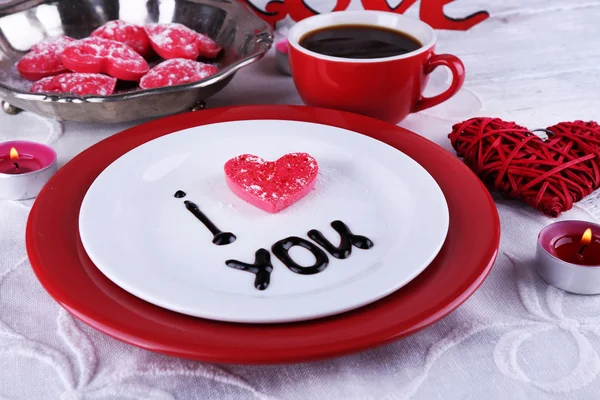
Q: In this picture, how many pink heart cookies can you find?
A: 7